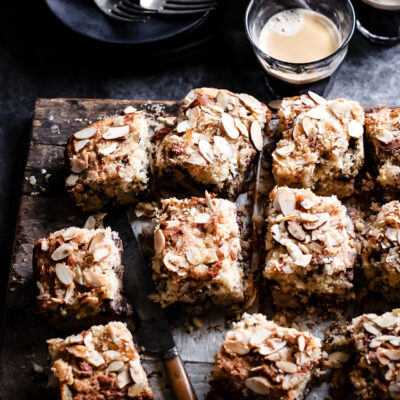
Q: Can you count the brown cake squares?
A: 11